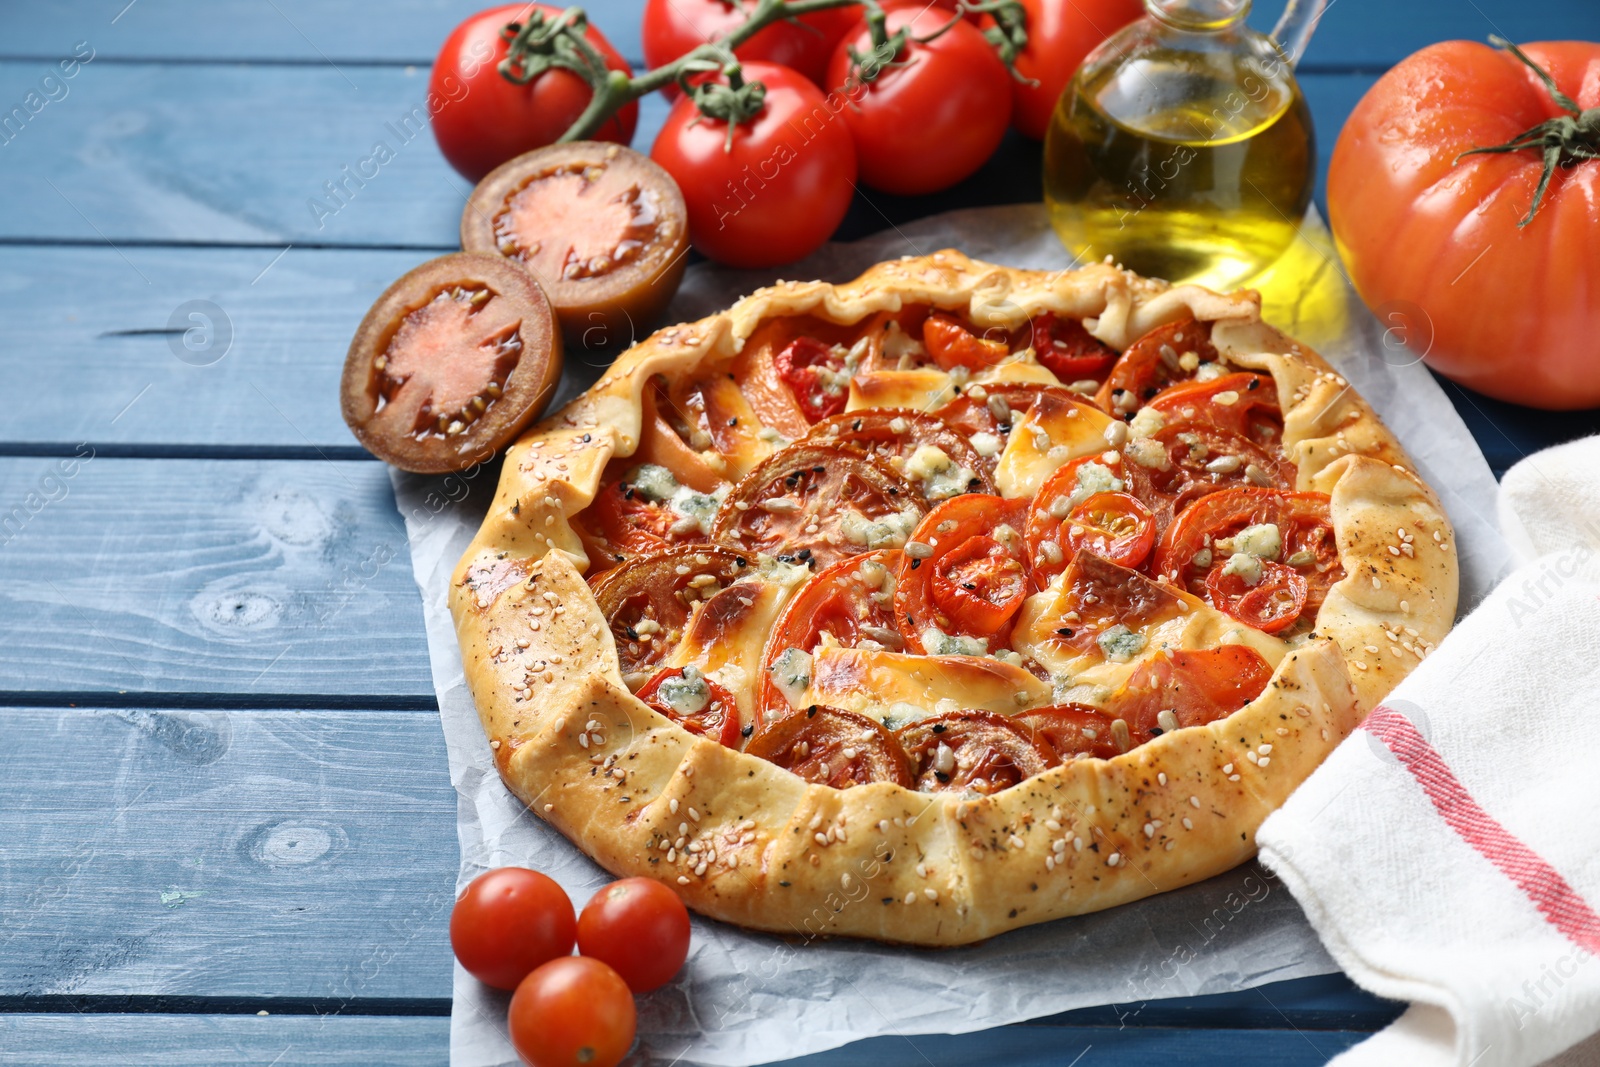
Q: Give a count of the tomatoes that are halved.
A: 2